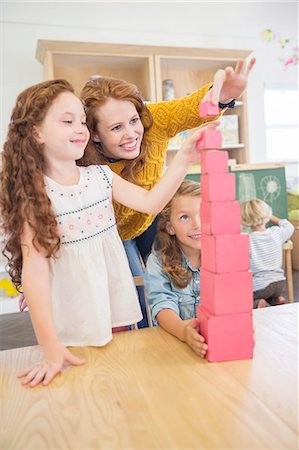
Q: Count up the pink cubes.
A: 8